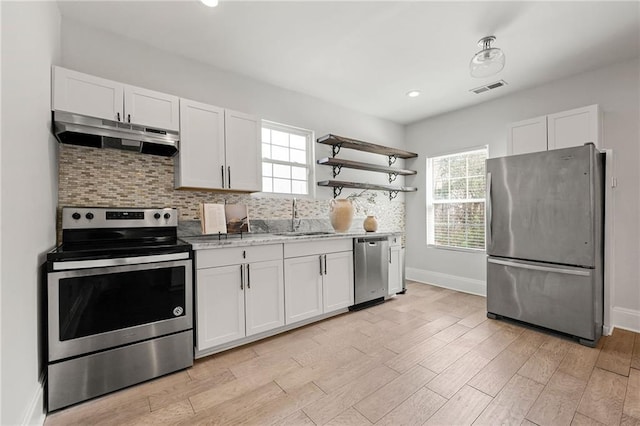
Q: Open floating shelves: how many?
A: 3